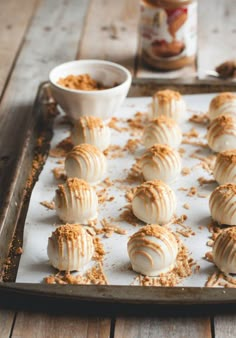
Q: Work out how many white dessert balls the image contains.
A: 14